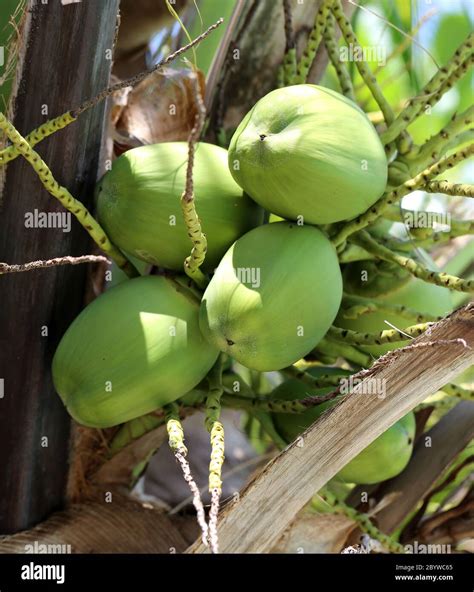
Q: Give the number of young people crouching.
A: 0